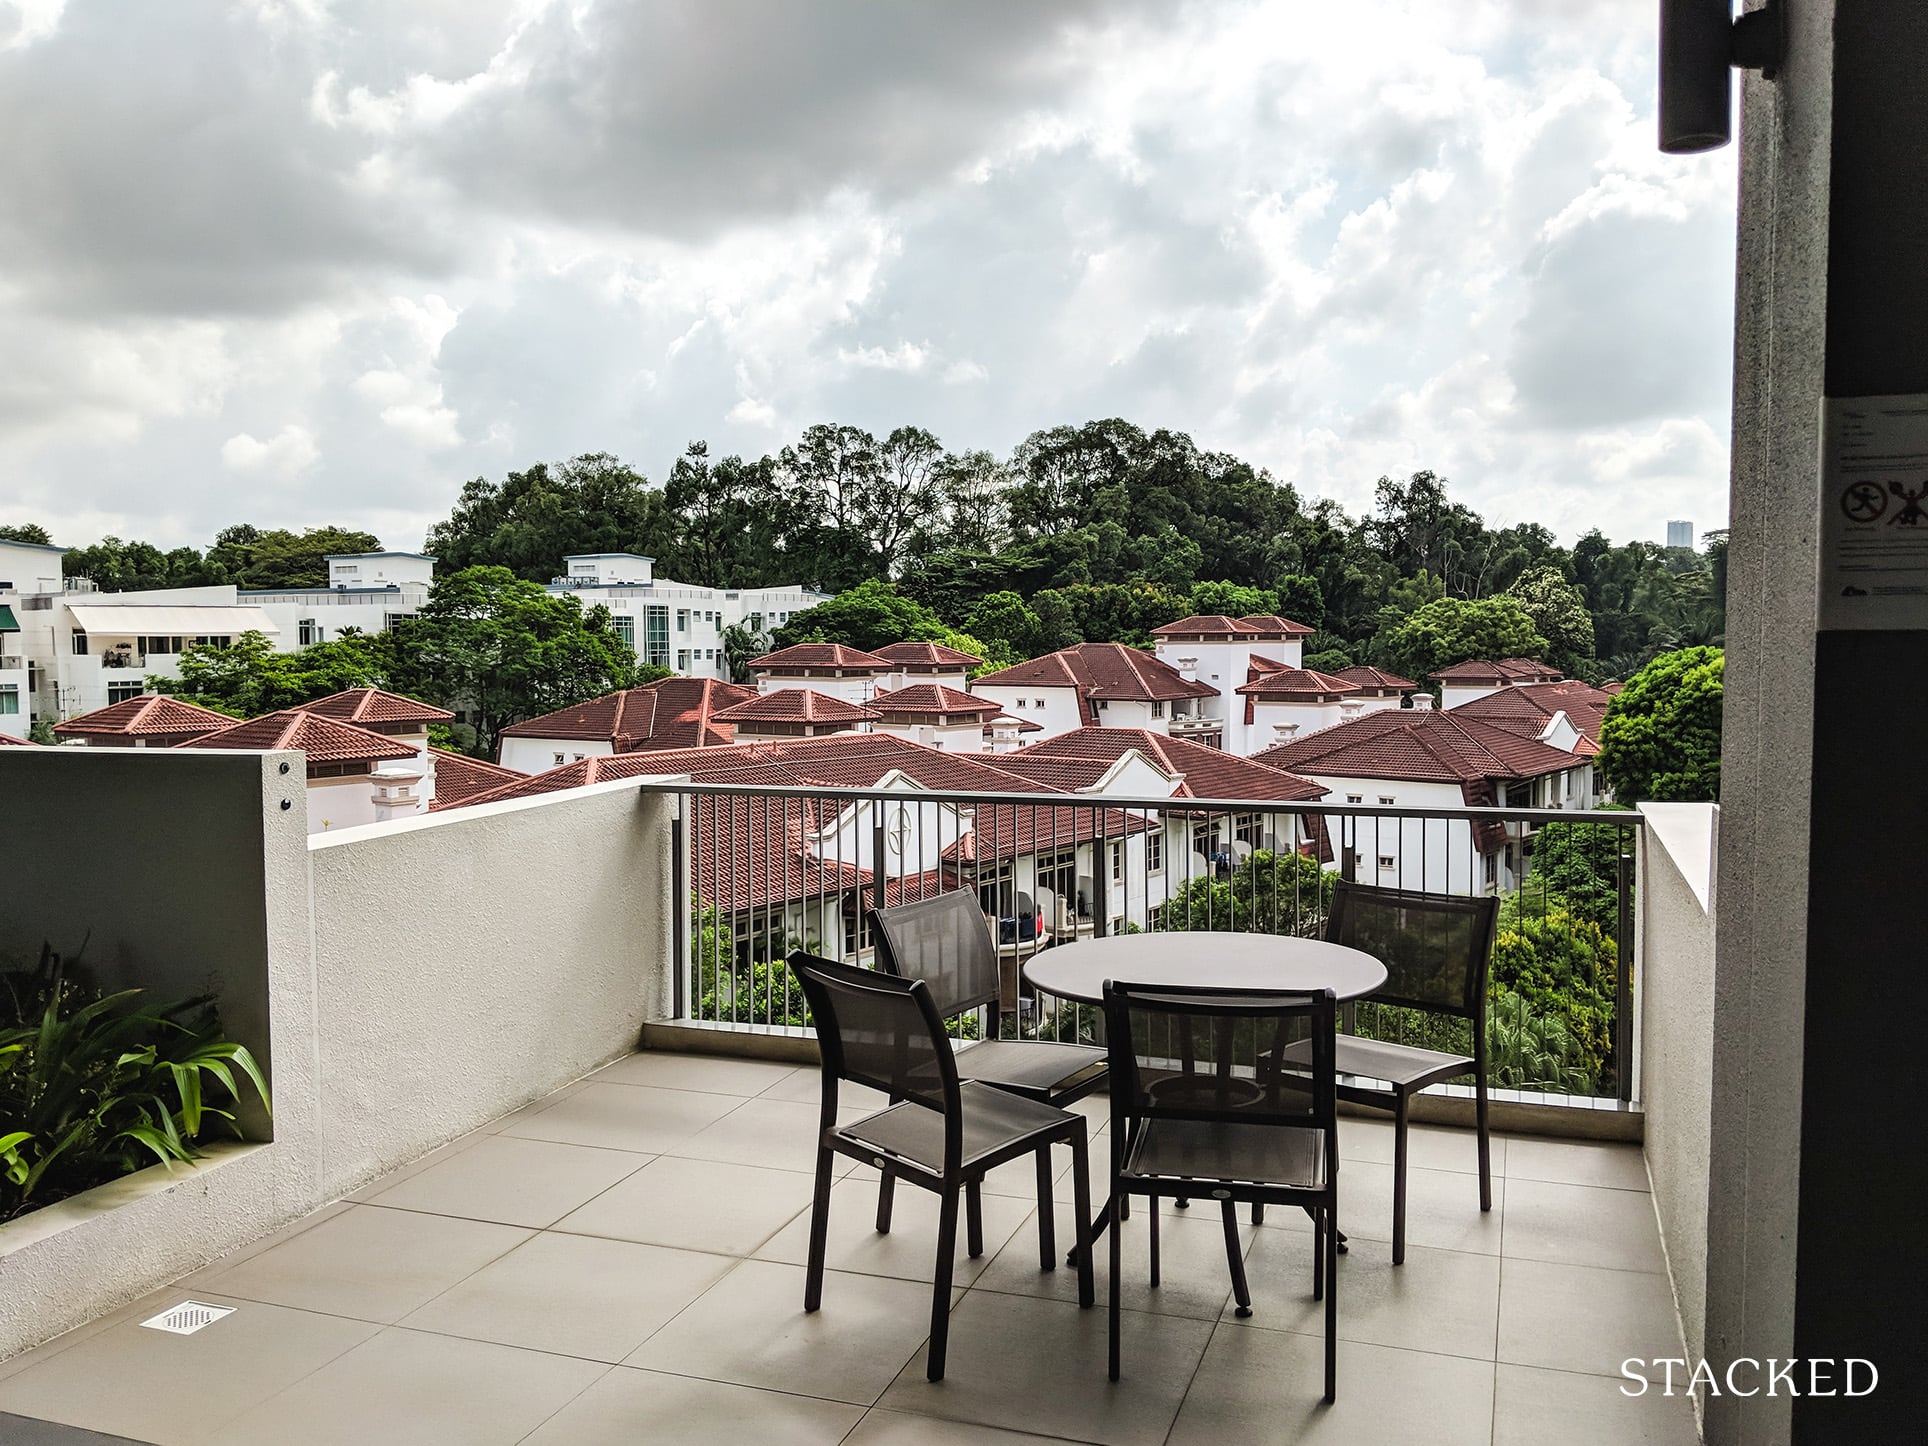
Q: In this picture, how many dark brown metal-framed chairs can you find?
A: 4